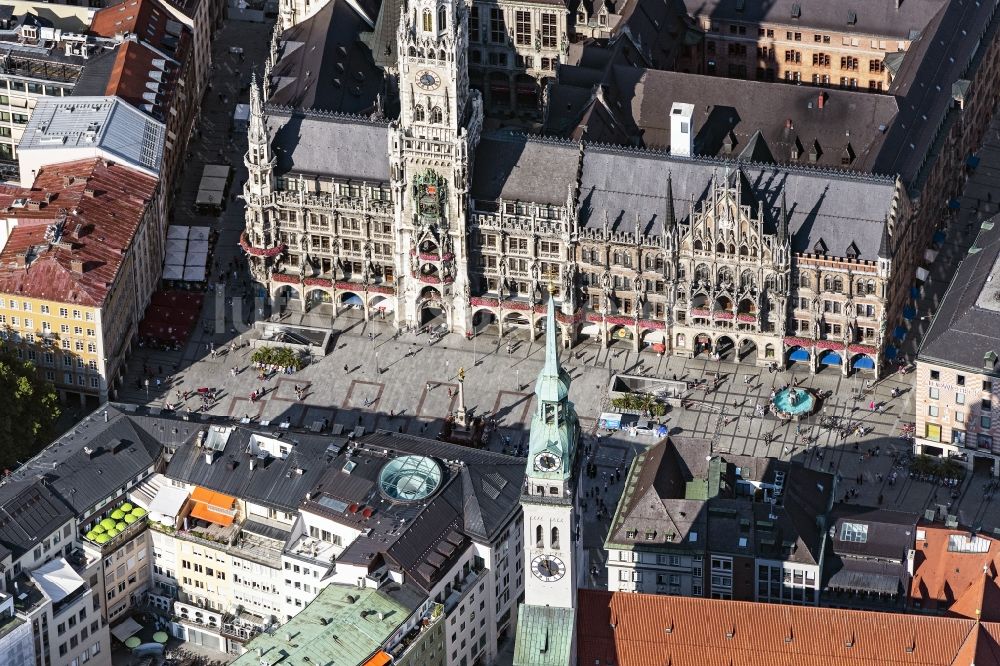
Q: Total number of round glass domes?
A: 1